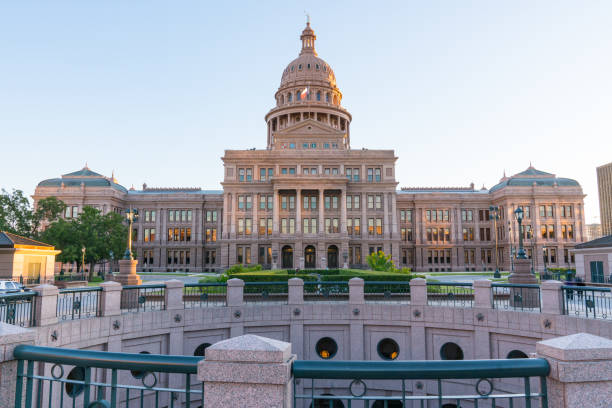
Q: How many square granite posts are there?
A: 12